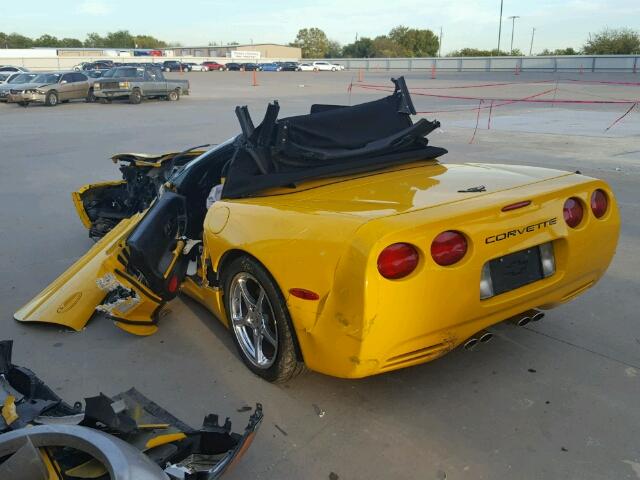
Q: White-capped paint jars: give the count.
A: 0